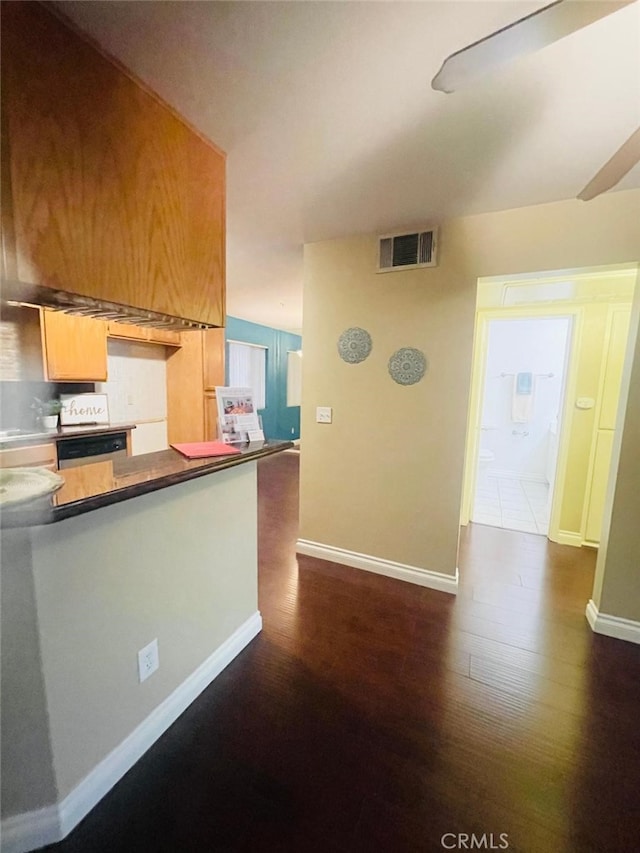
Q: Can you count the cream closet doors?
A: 2